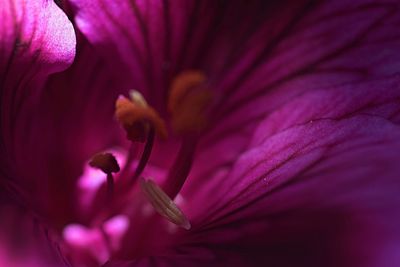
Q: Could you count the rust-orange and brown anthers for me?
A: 3